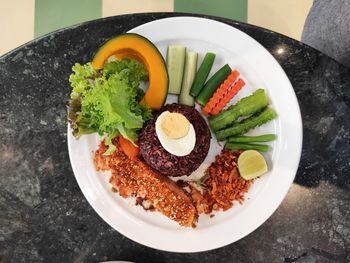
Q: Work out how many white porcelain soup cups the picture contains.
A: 0